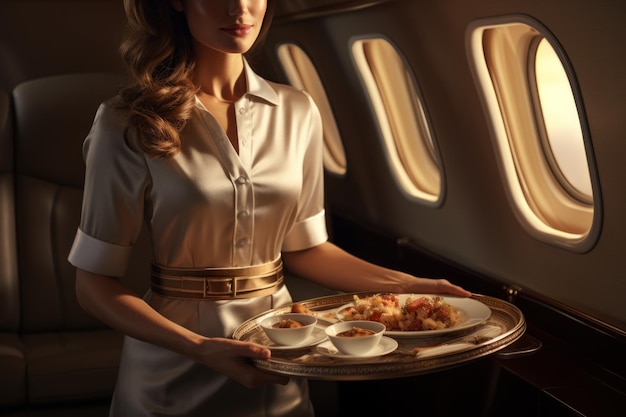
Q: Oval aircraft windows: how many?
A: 3